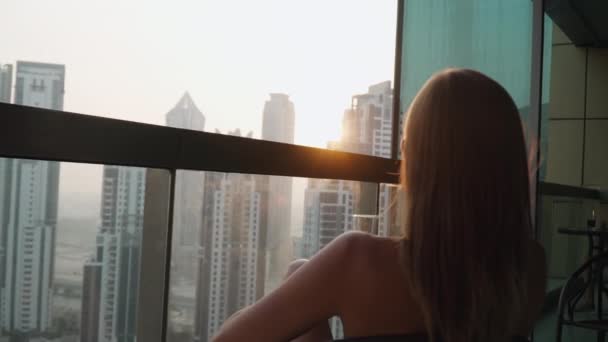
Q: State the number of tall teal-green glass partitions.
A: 1